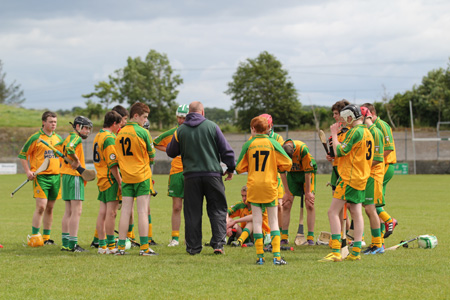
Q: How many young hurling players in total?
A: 15